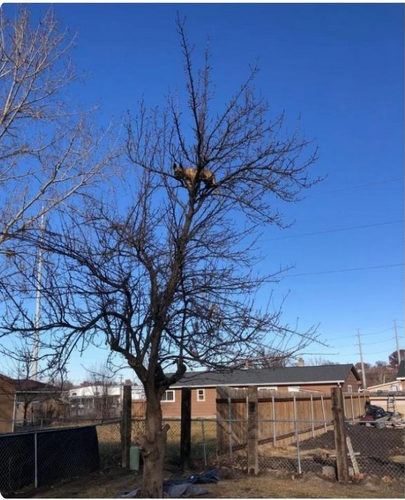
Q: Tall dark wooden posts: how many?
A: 4